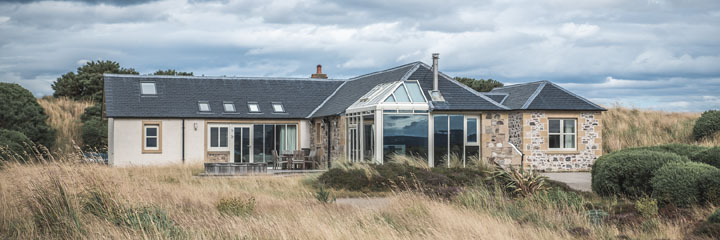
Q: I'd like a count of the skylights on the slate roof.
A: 5